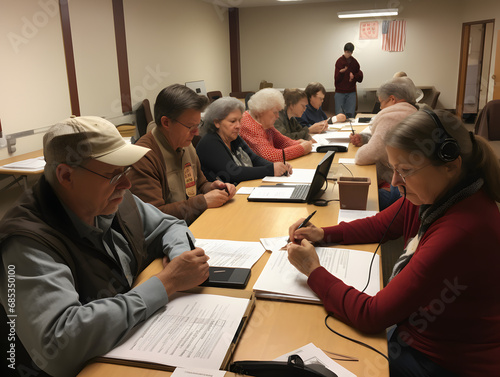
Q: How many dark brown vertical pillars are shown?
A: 3